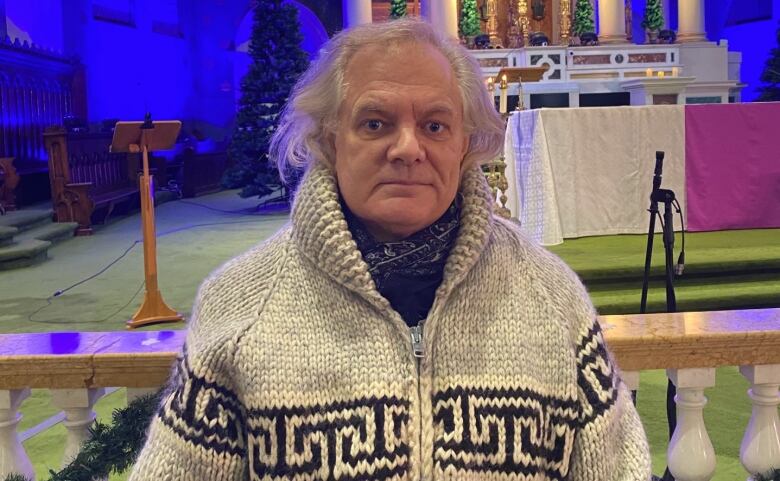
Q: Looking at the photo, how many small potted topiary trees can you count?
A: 4